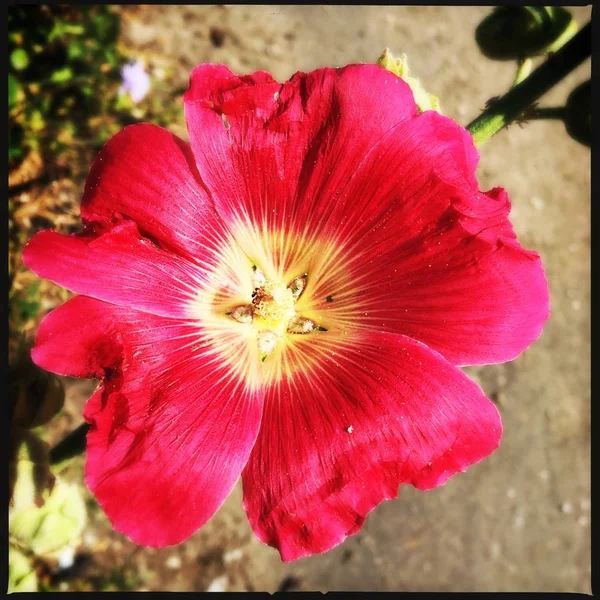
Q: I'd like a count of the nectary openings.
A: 5